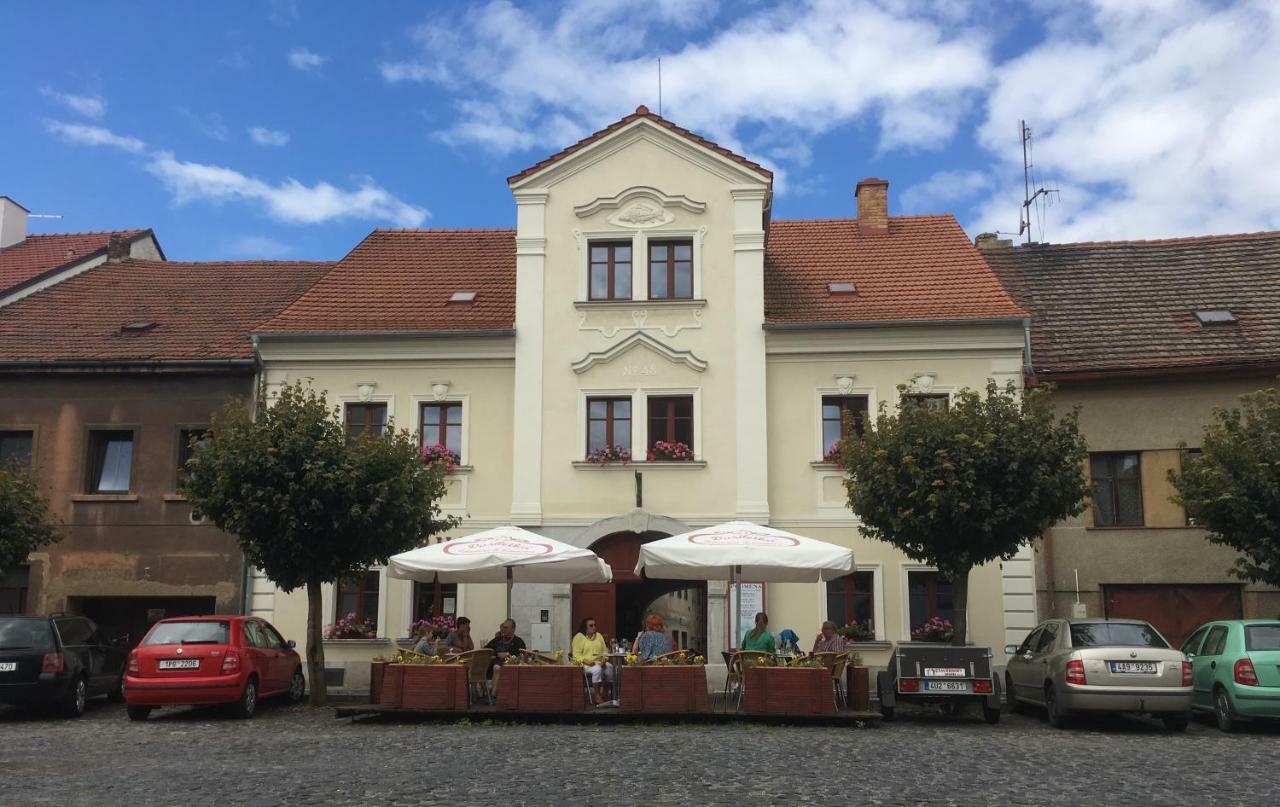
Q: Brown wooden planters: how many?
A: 6